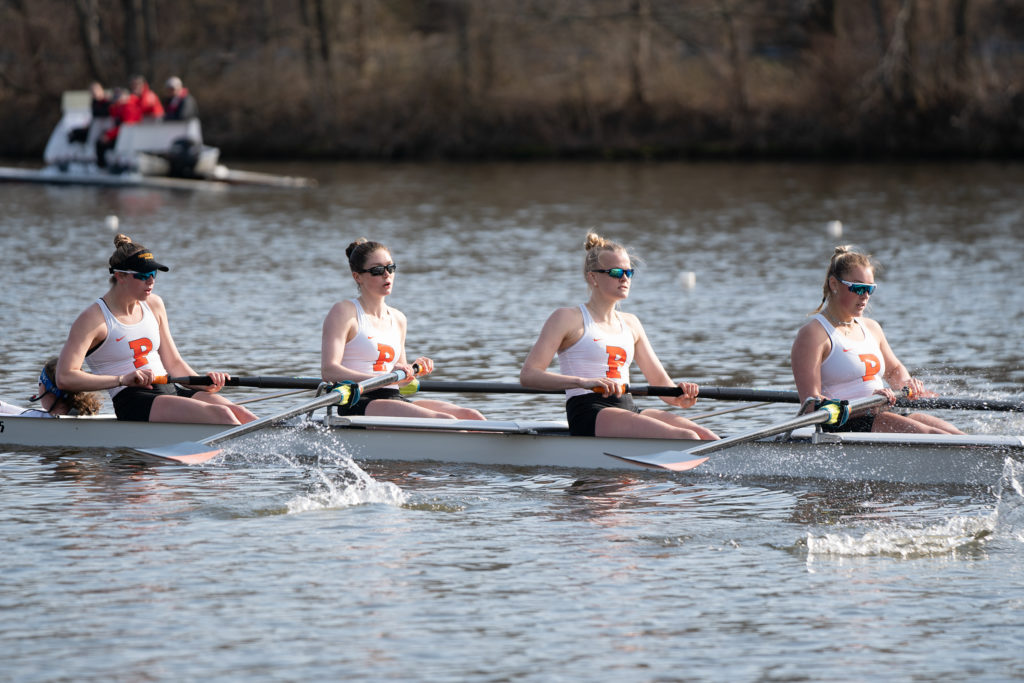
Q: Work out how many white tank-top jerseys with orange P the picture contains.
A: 4